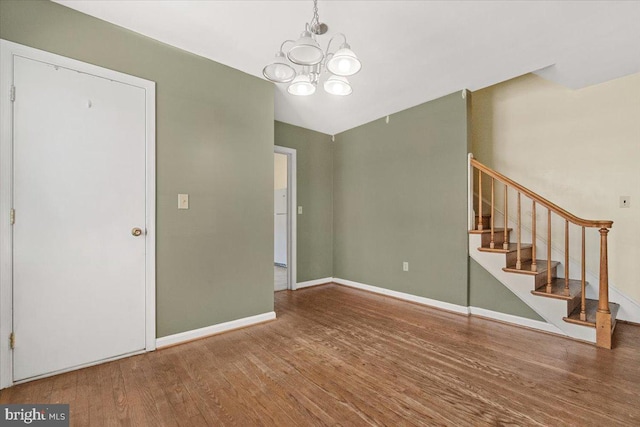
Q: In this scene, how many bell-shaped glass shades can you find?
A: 5